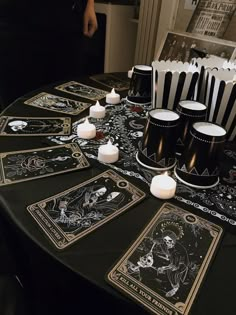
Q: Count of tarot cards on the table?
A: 7